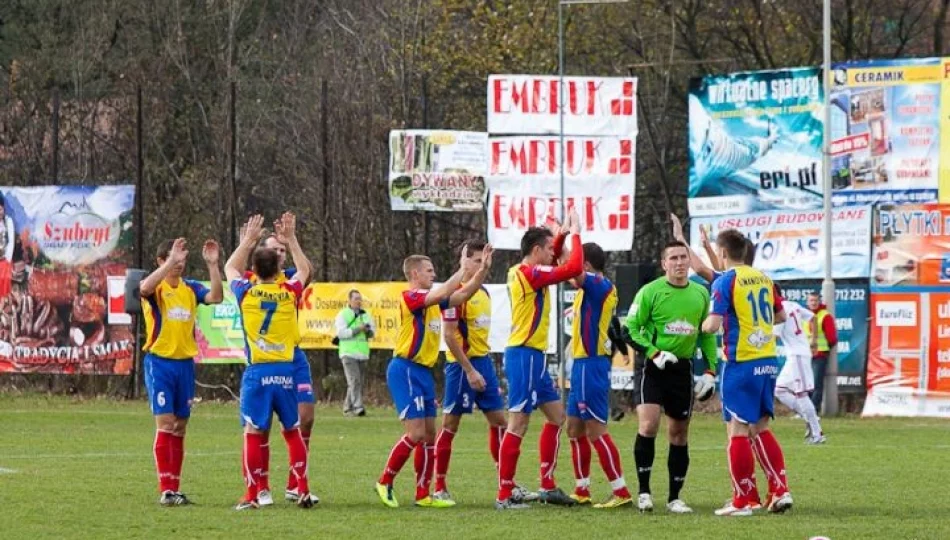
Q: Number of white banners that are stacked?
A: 3